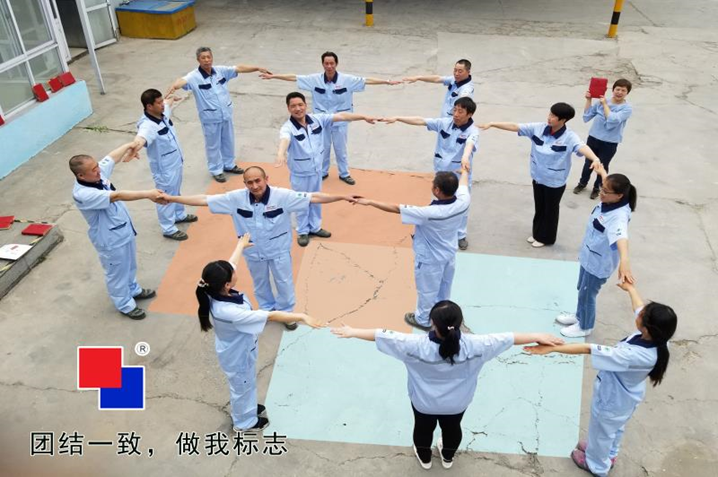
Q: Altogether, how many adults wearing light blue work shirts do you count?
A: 14